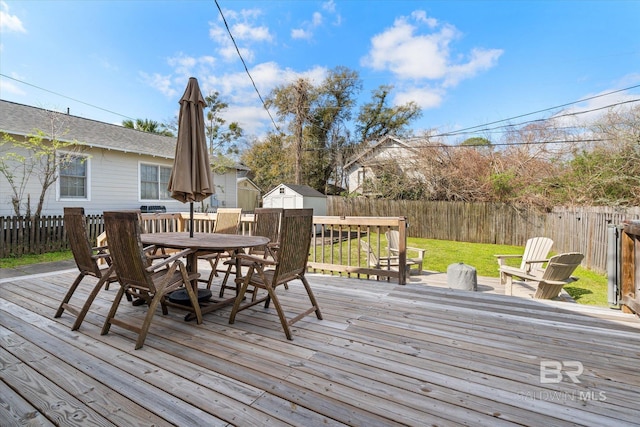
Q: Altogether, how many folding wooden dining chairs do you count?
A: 6